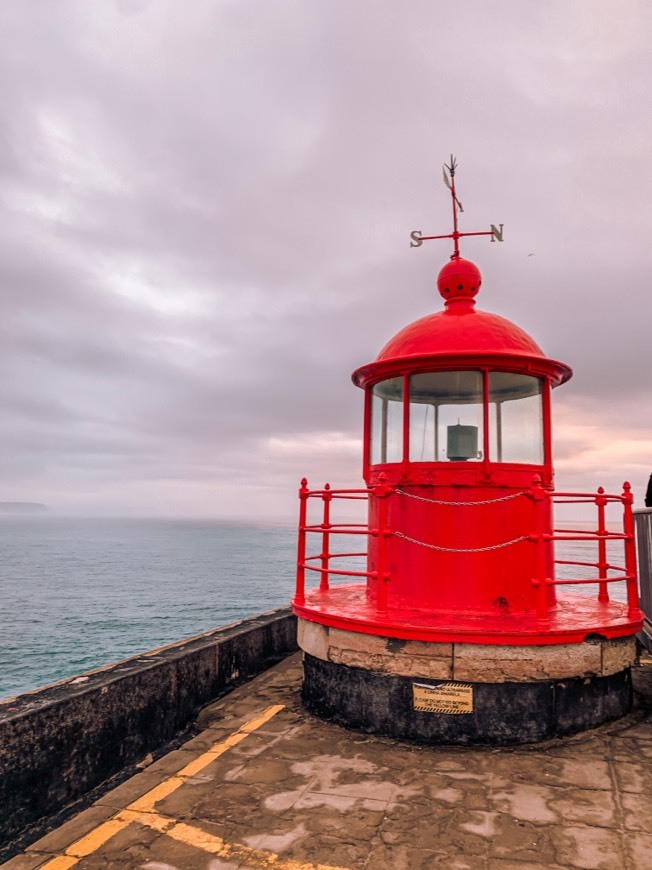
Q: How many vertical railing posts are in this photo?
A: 6